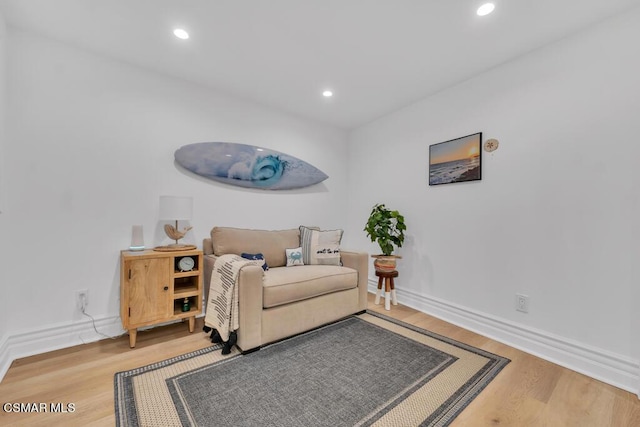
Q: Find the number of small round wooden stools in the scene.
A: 1